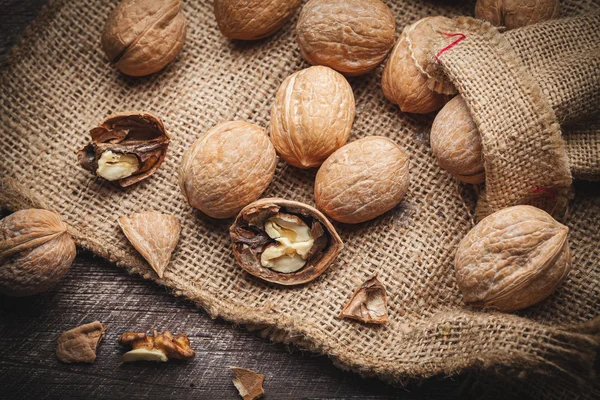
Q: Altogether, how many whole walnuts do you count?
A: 11